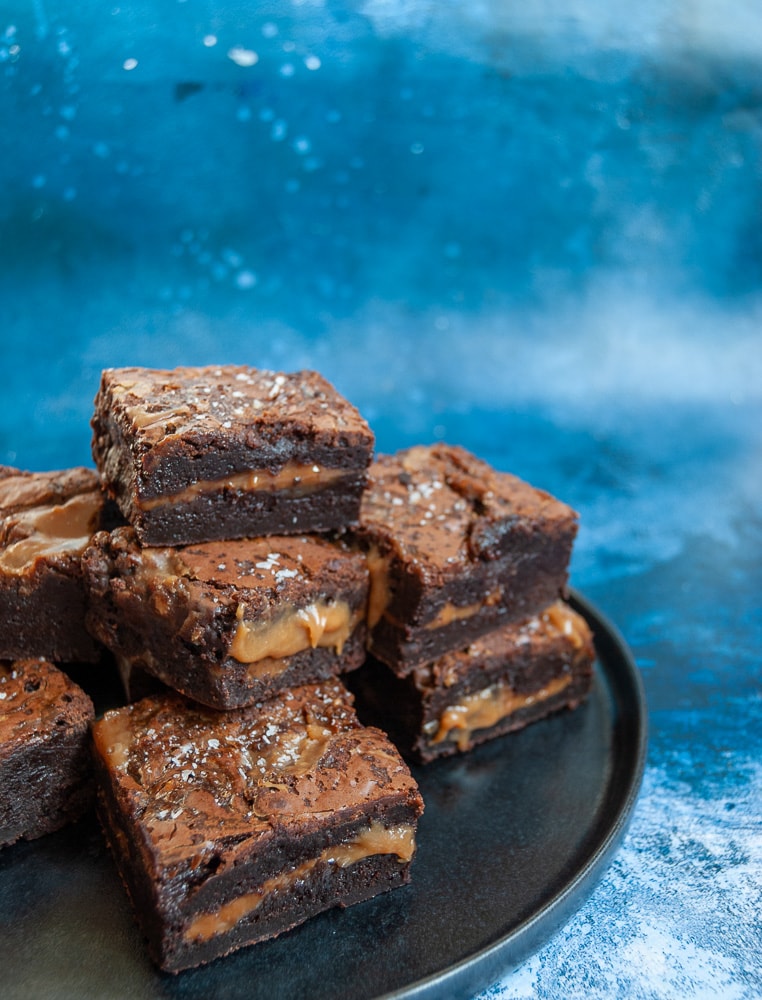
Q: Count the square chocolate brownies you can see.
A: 7